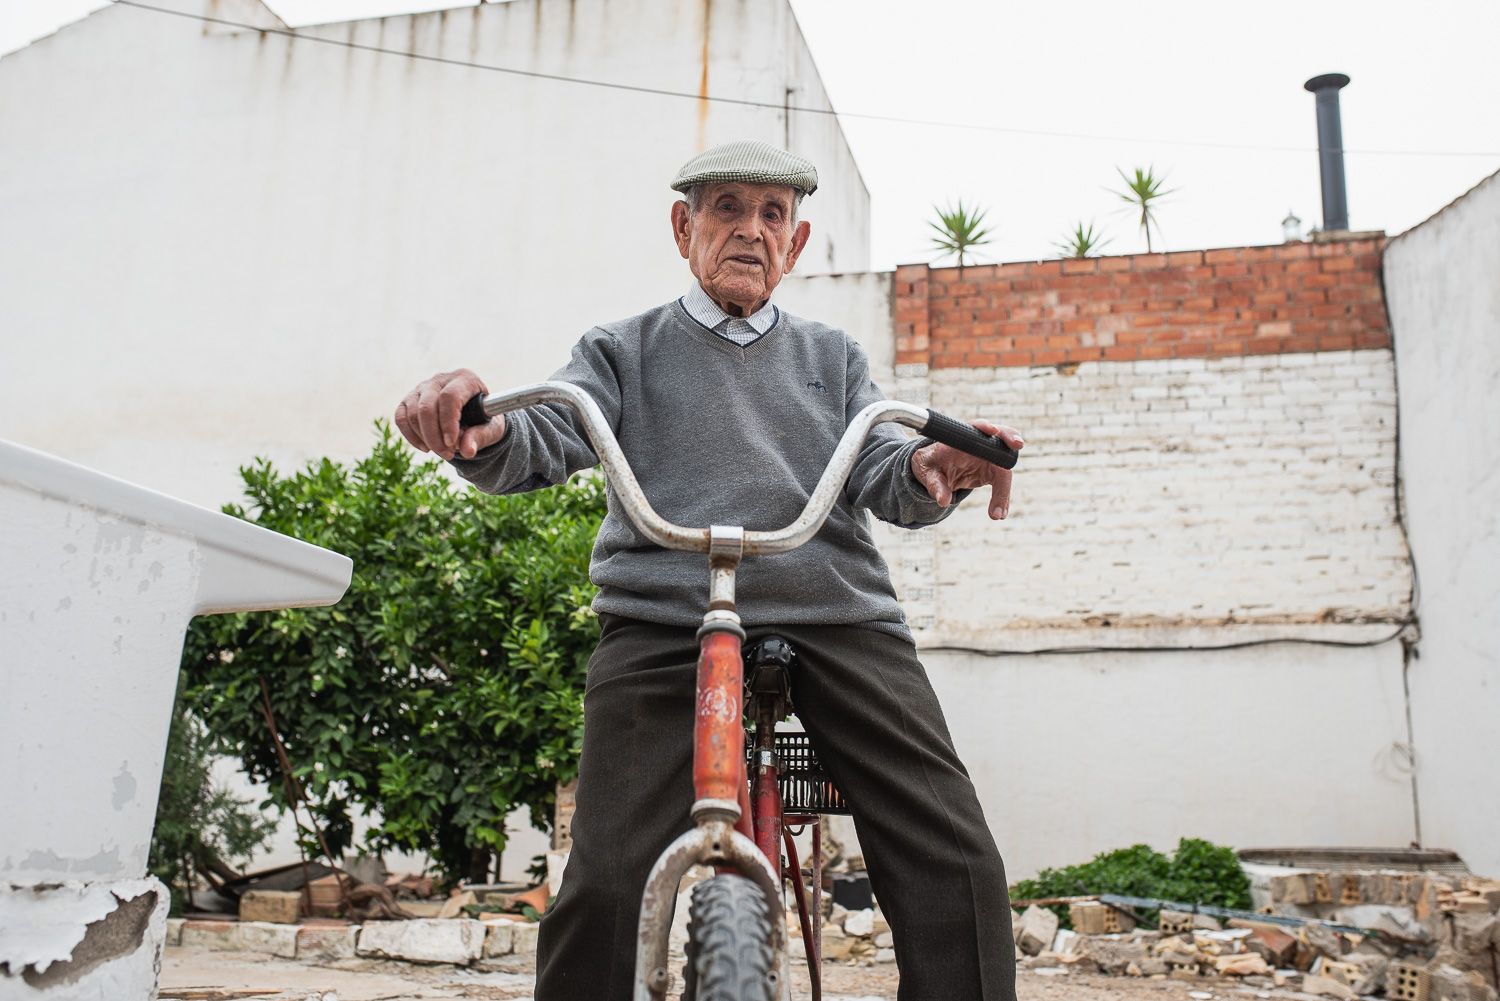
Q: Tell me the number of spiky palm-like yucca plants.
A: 3